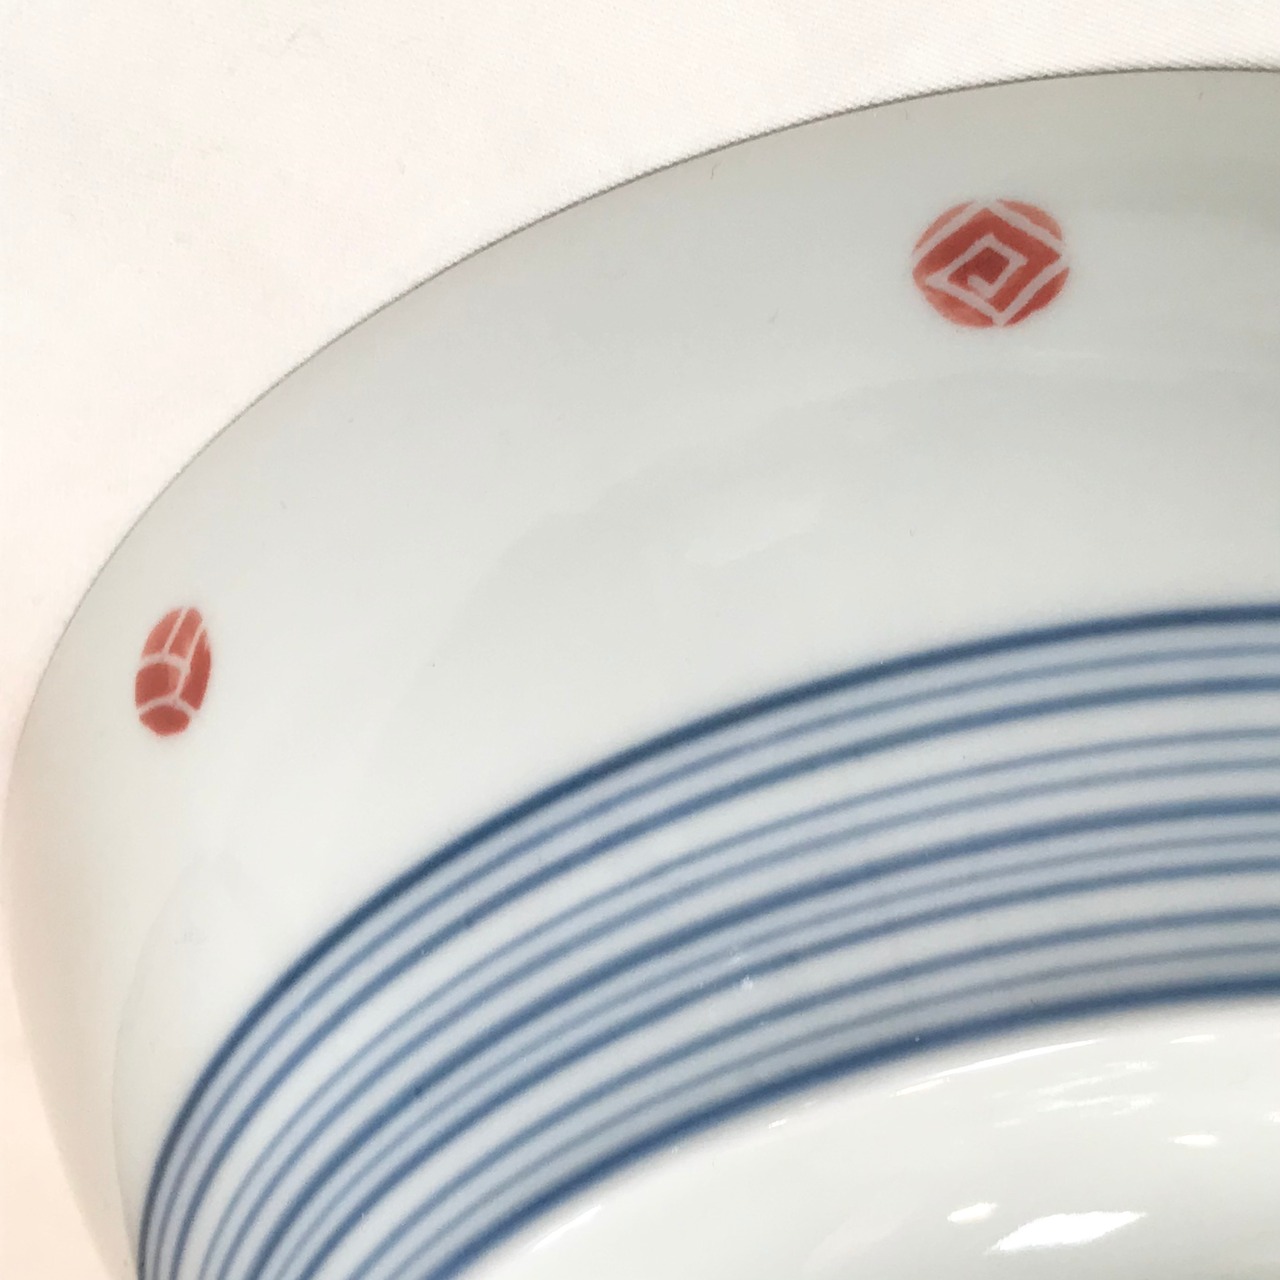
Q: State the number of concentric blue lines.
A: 11